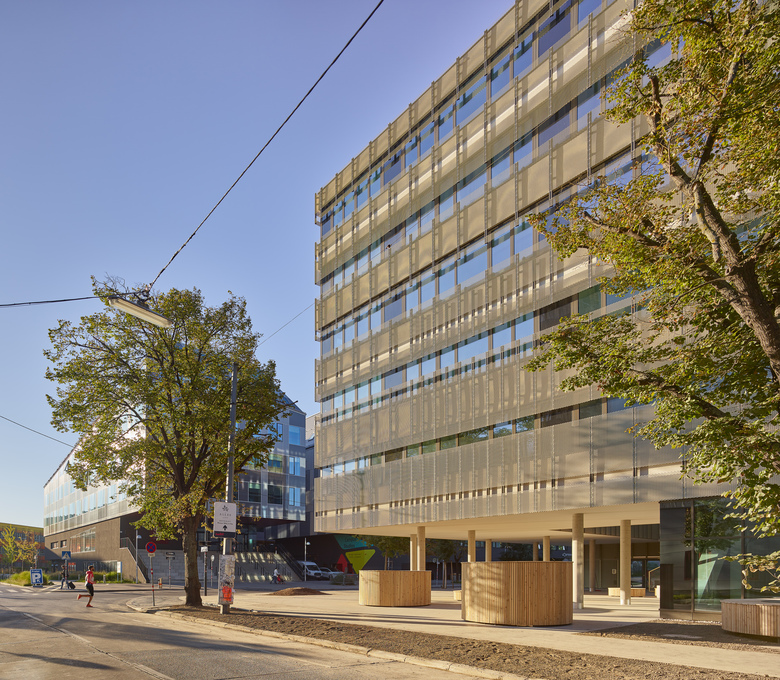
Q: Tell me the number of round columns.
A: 9